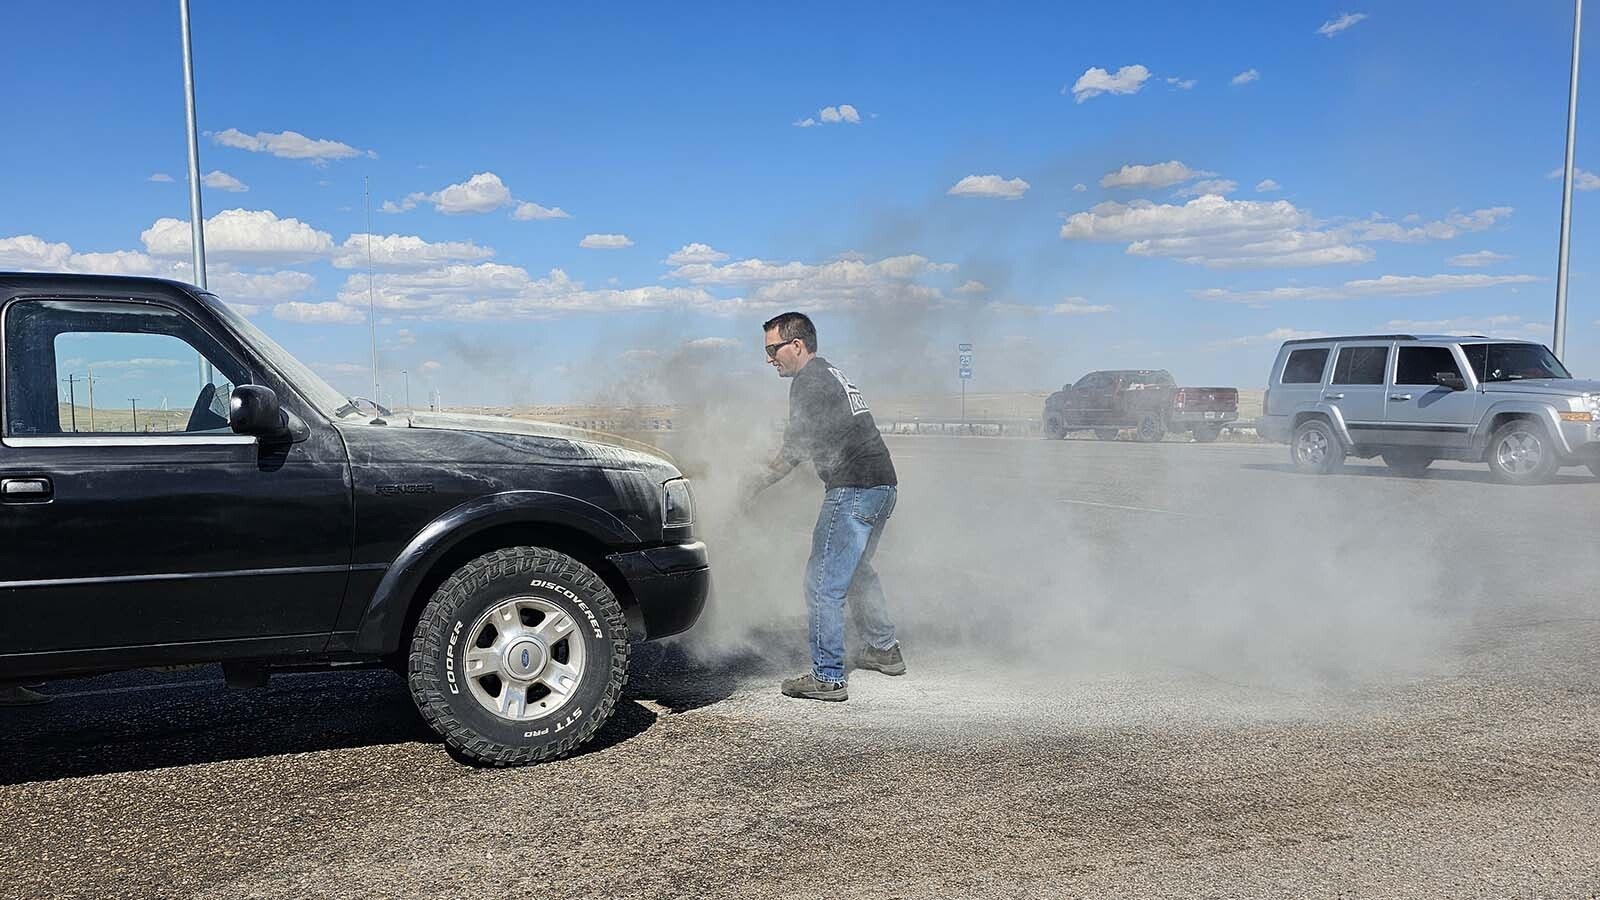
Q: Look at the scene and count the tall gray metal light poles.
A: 2